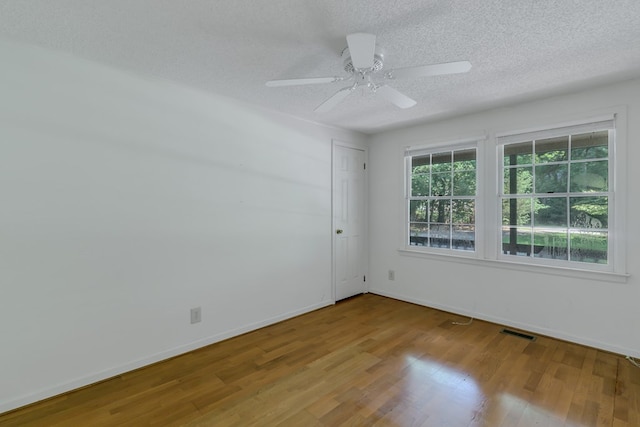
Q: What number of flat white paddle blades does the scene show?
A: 5